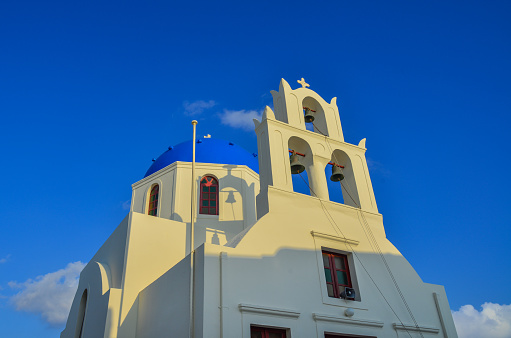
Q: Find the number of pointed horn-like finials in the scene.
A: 6